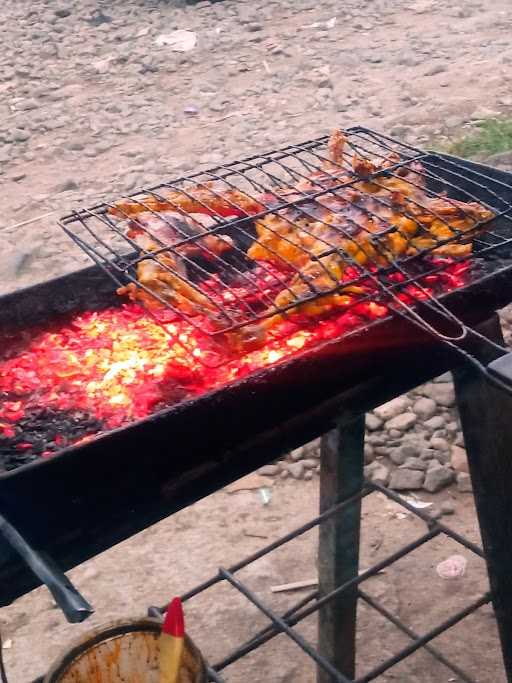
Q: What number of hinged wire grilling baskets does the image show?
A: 1